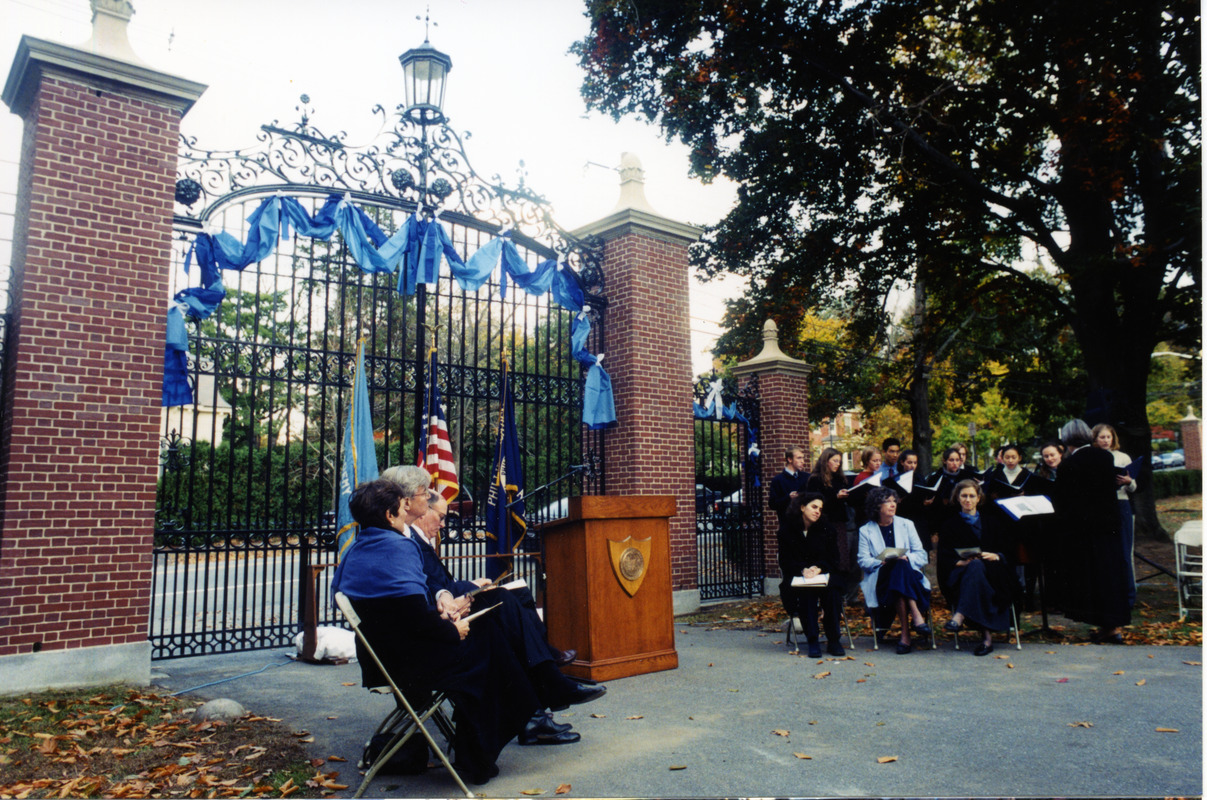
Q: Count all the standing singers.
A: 11